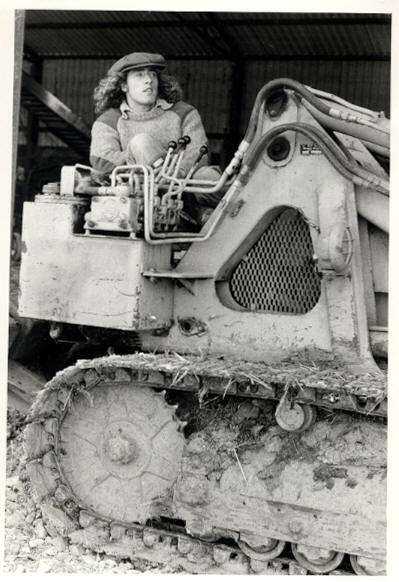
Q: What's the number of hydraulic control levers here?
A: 4